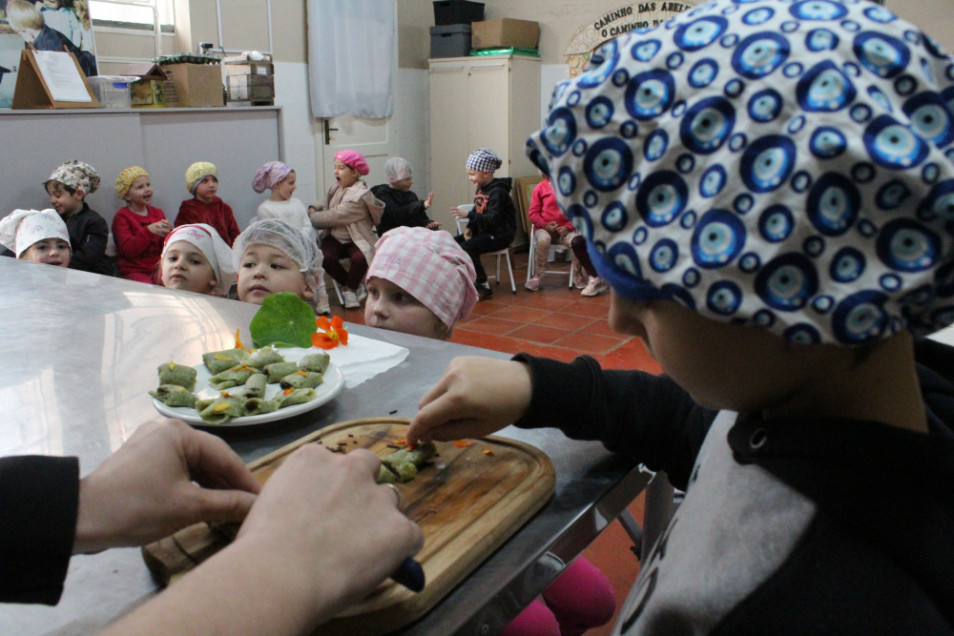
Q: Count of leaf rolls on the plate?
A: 12